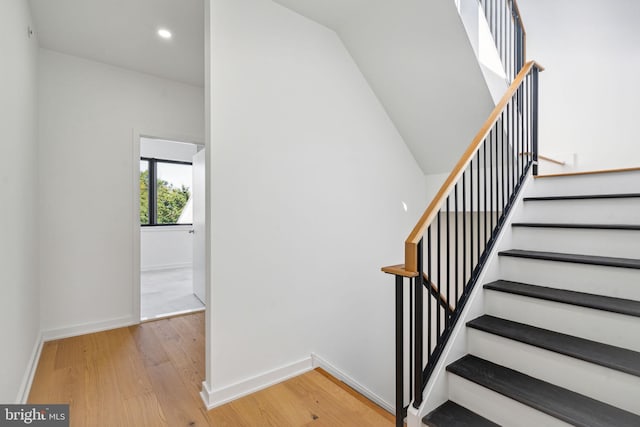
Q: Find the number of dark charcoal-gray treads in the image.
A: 7